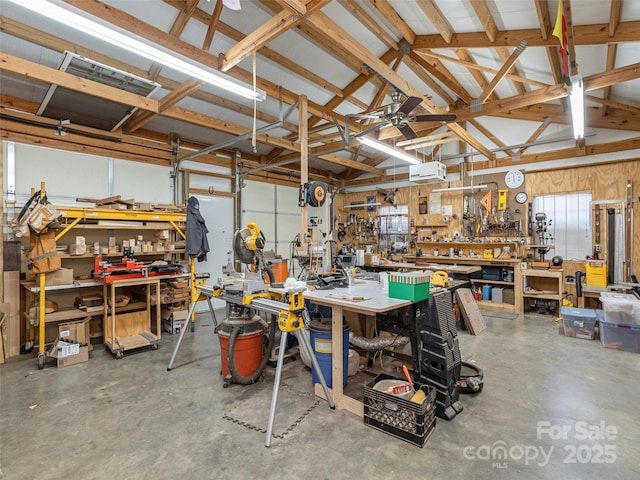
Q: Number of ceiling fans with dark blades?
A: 1